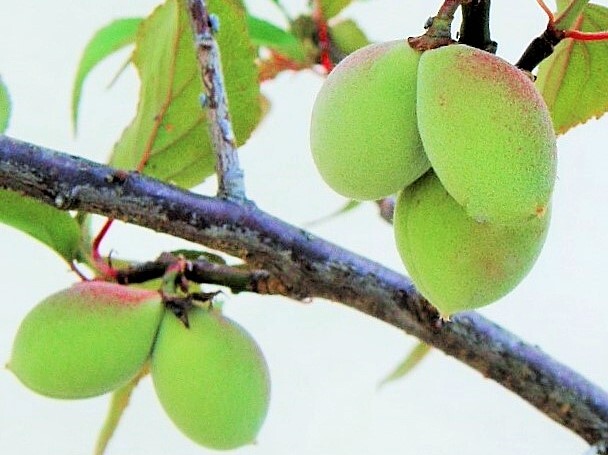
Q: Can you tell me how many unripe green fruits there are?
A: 5